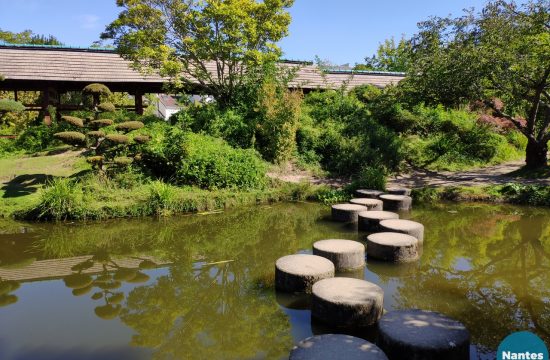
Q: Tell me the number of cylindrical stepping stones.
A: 13